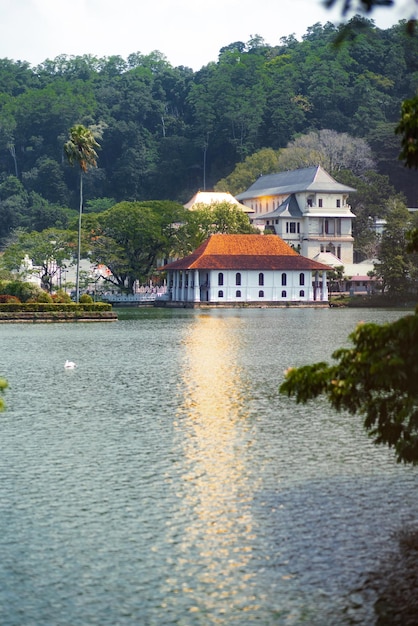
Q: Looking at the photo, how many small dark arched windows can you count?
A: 10